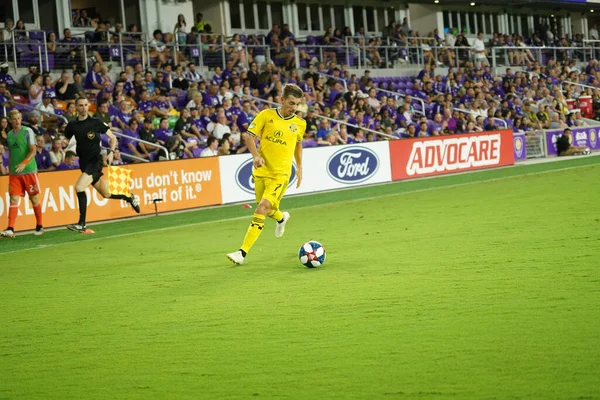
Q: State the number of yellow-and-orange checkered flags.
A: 1